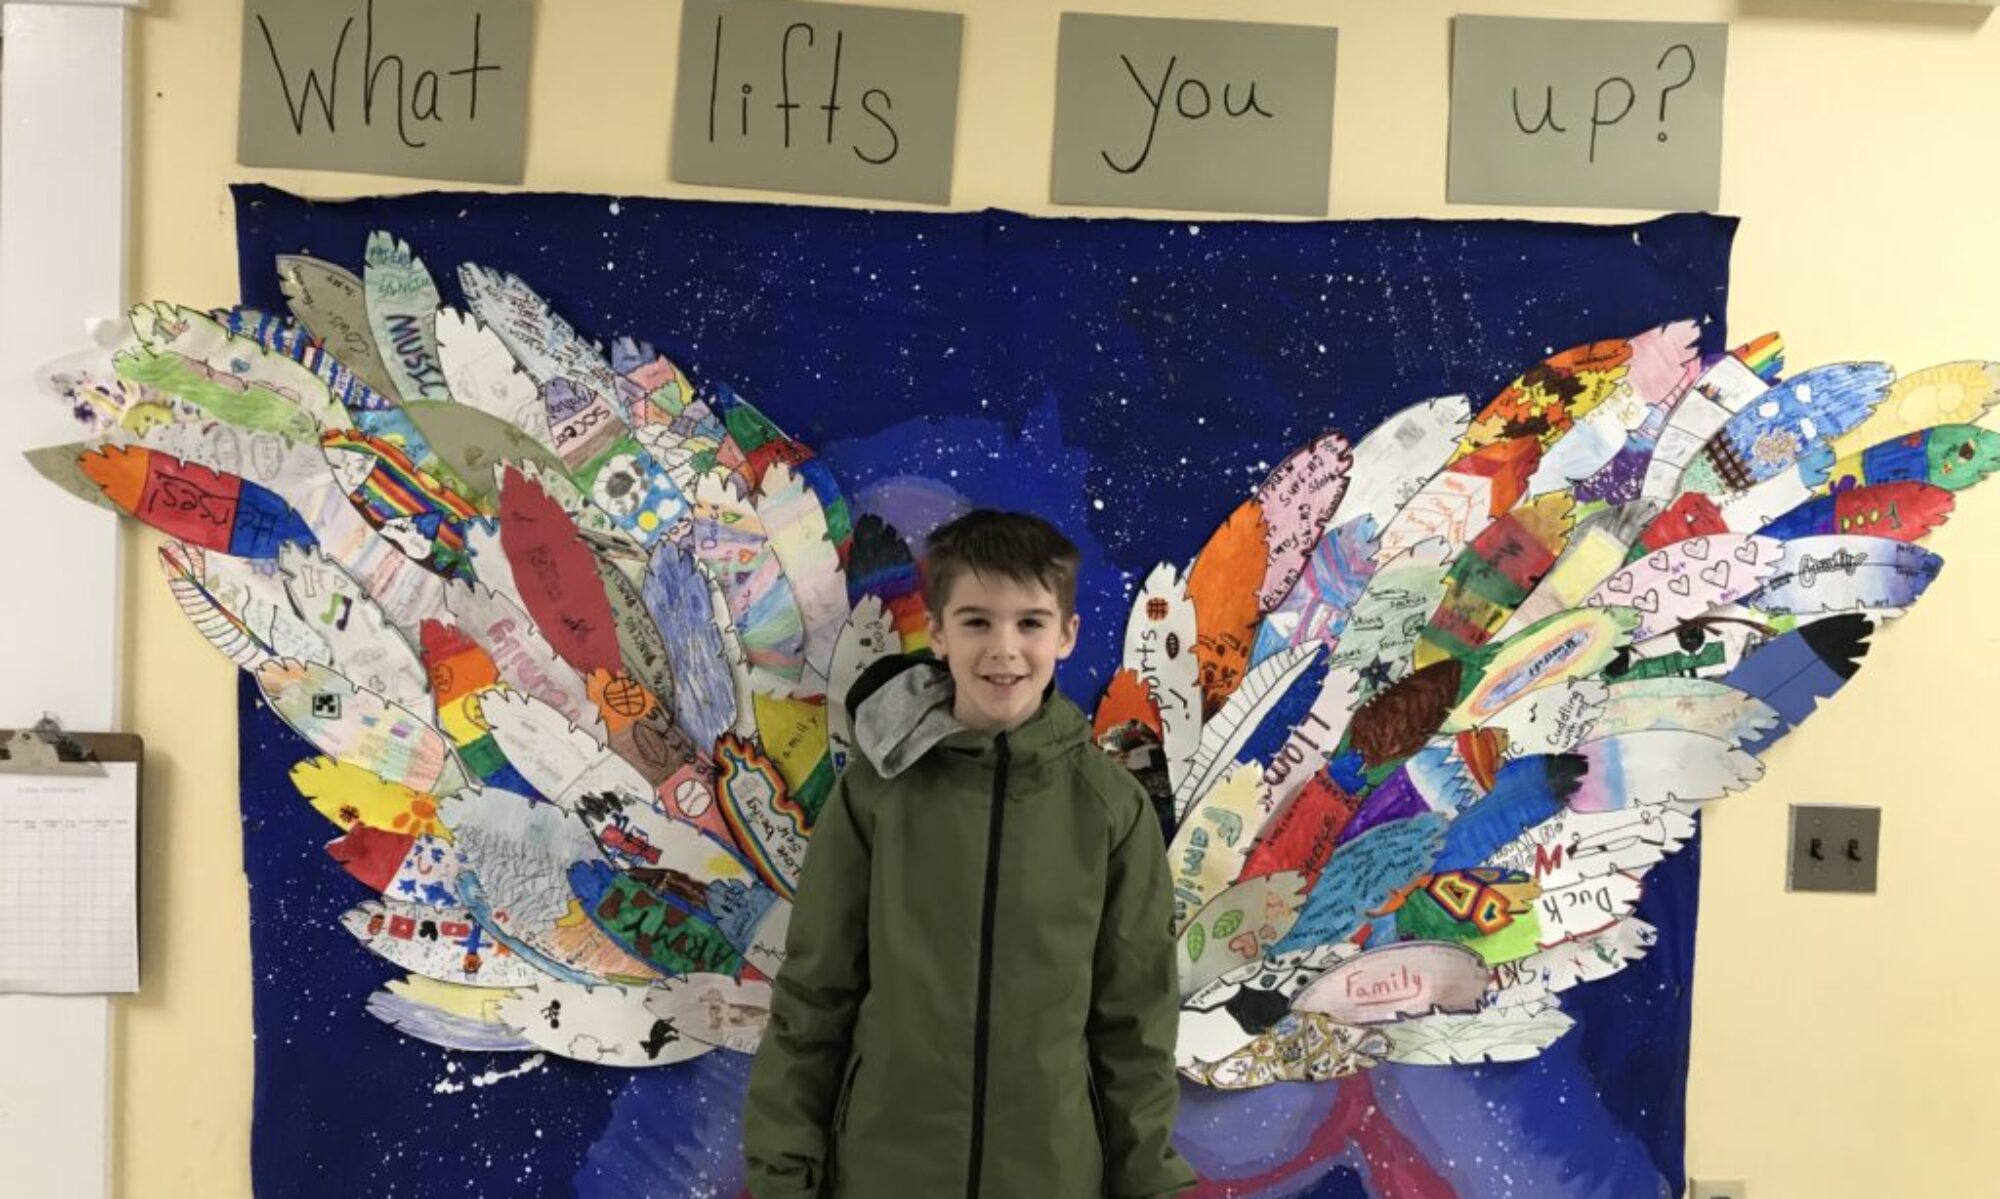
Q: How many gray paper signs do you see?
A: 4